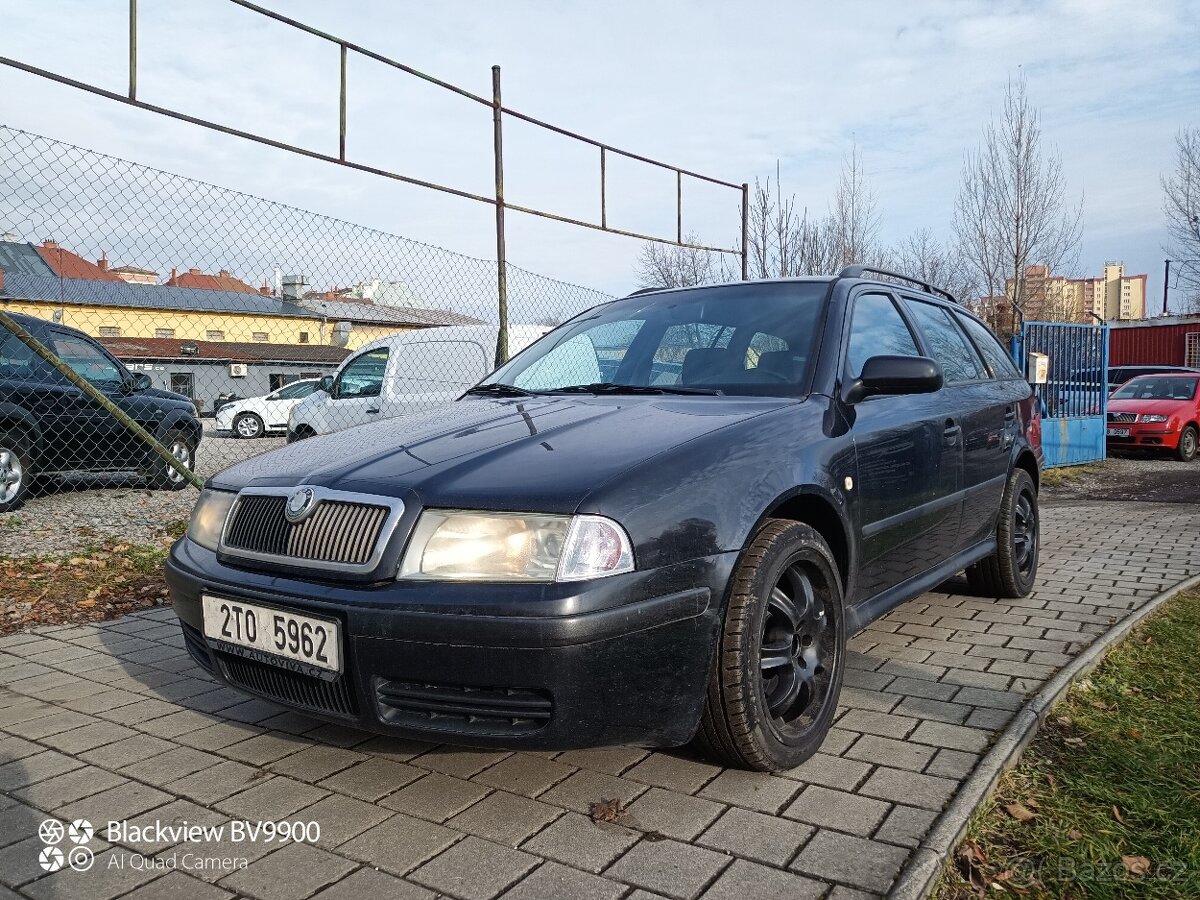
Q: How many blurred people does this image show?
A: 0